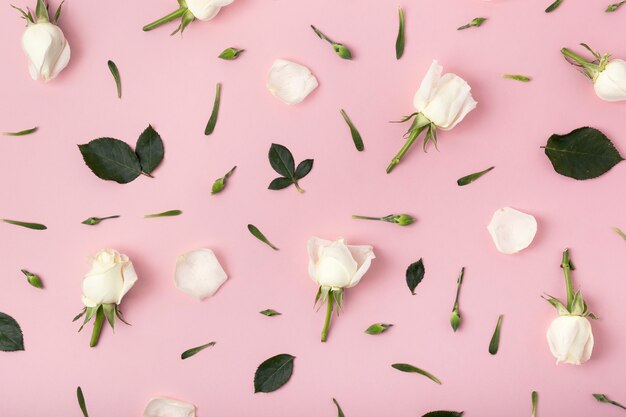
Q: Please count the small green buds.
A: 12